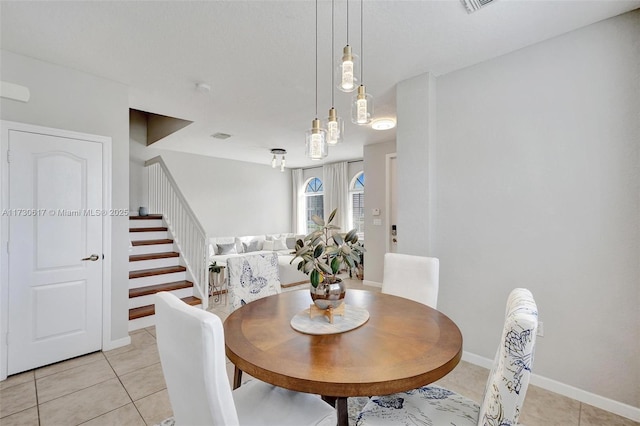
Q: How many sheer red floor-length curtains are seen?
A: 0